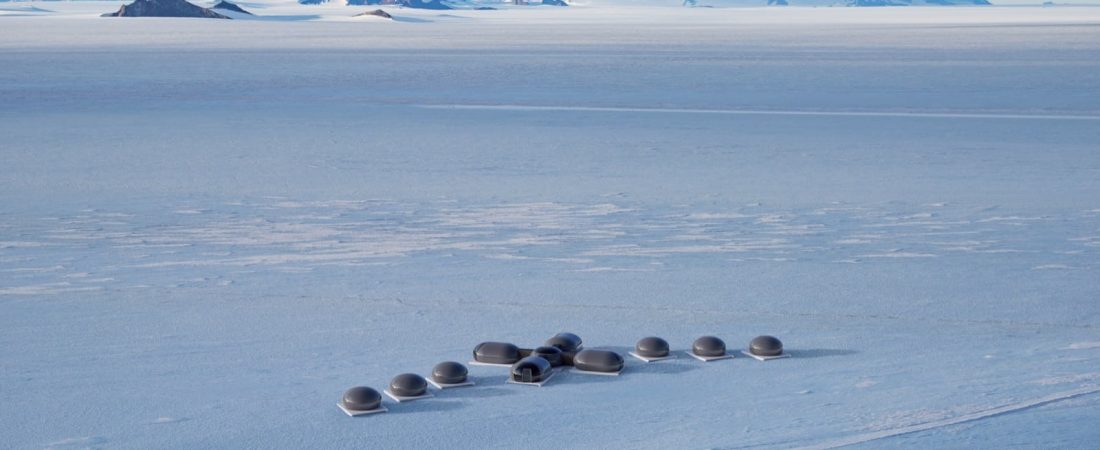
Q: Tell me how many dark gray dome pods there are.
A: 11